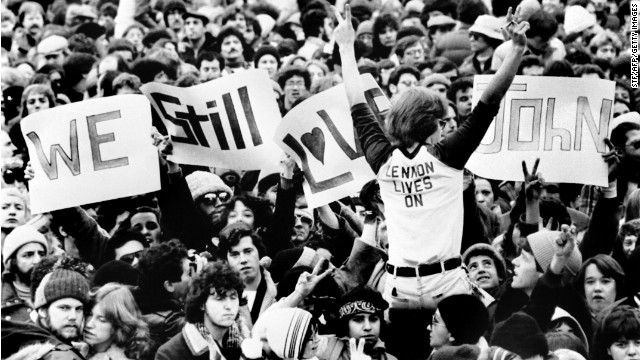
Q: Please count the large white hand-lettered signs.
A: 4